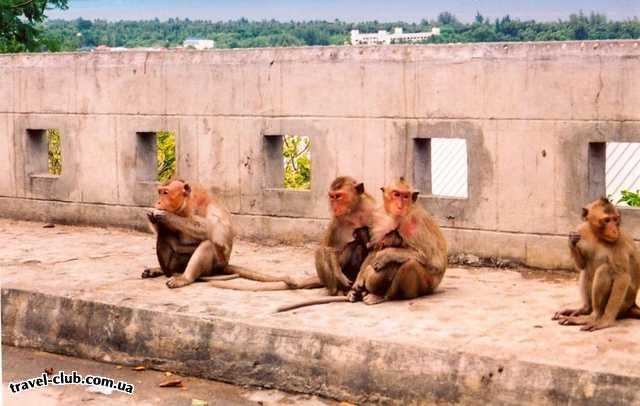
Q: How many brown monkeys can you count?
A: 4